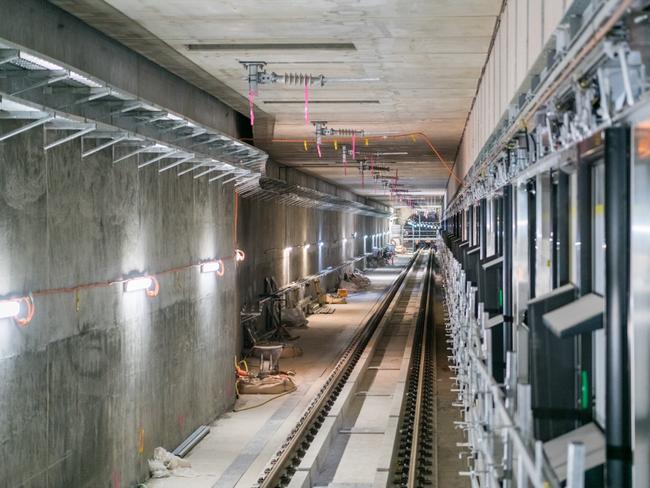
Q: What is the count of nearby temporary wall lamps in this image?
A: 3